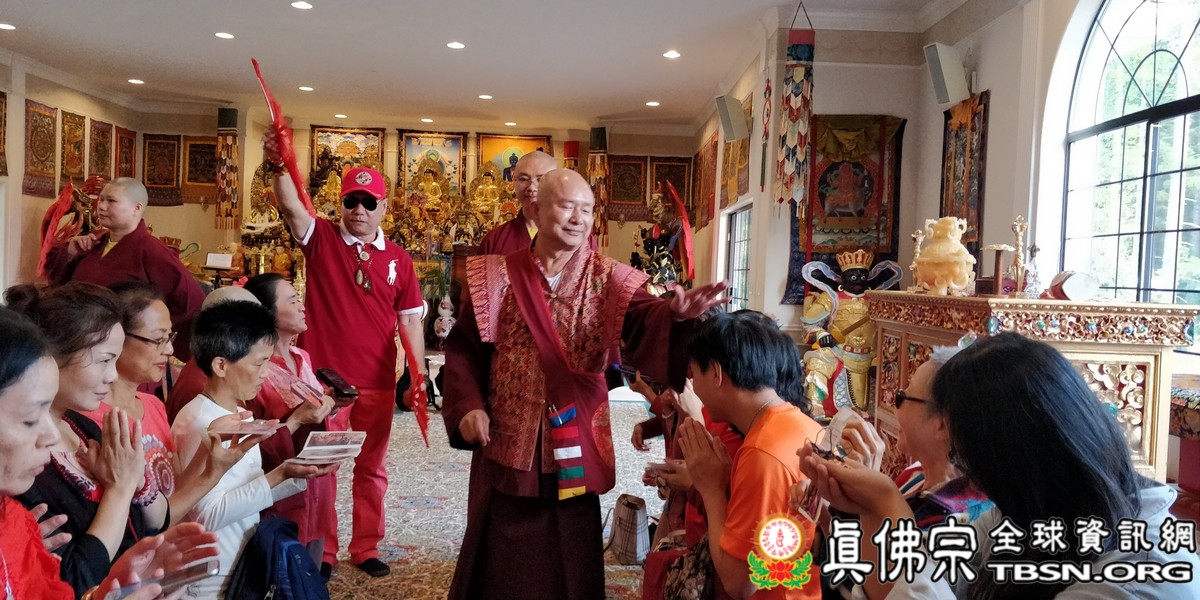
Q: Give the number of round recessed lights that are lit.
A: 12